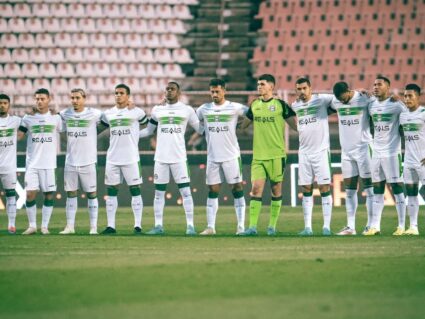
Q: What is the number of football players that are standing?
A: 11